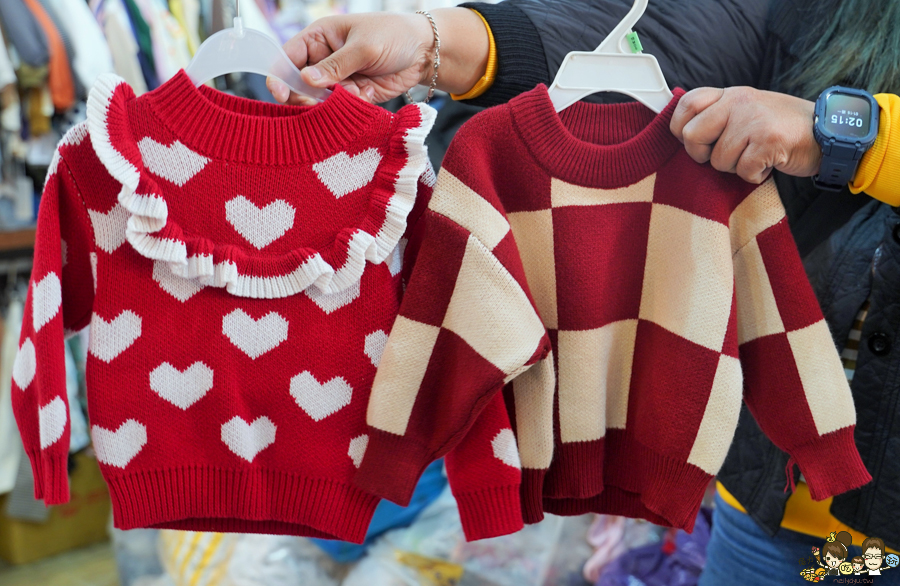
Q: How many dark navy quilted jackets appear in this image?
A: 1